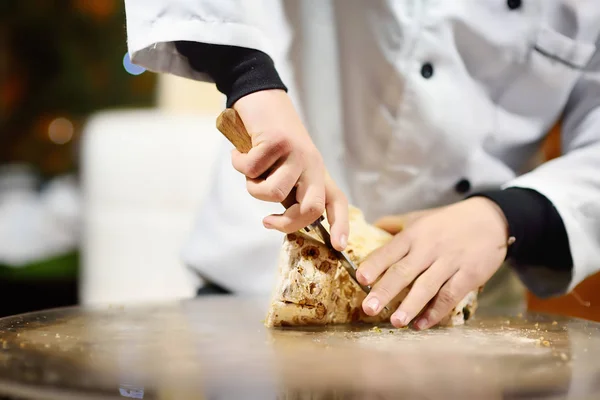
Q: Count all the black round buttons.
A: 3